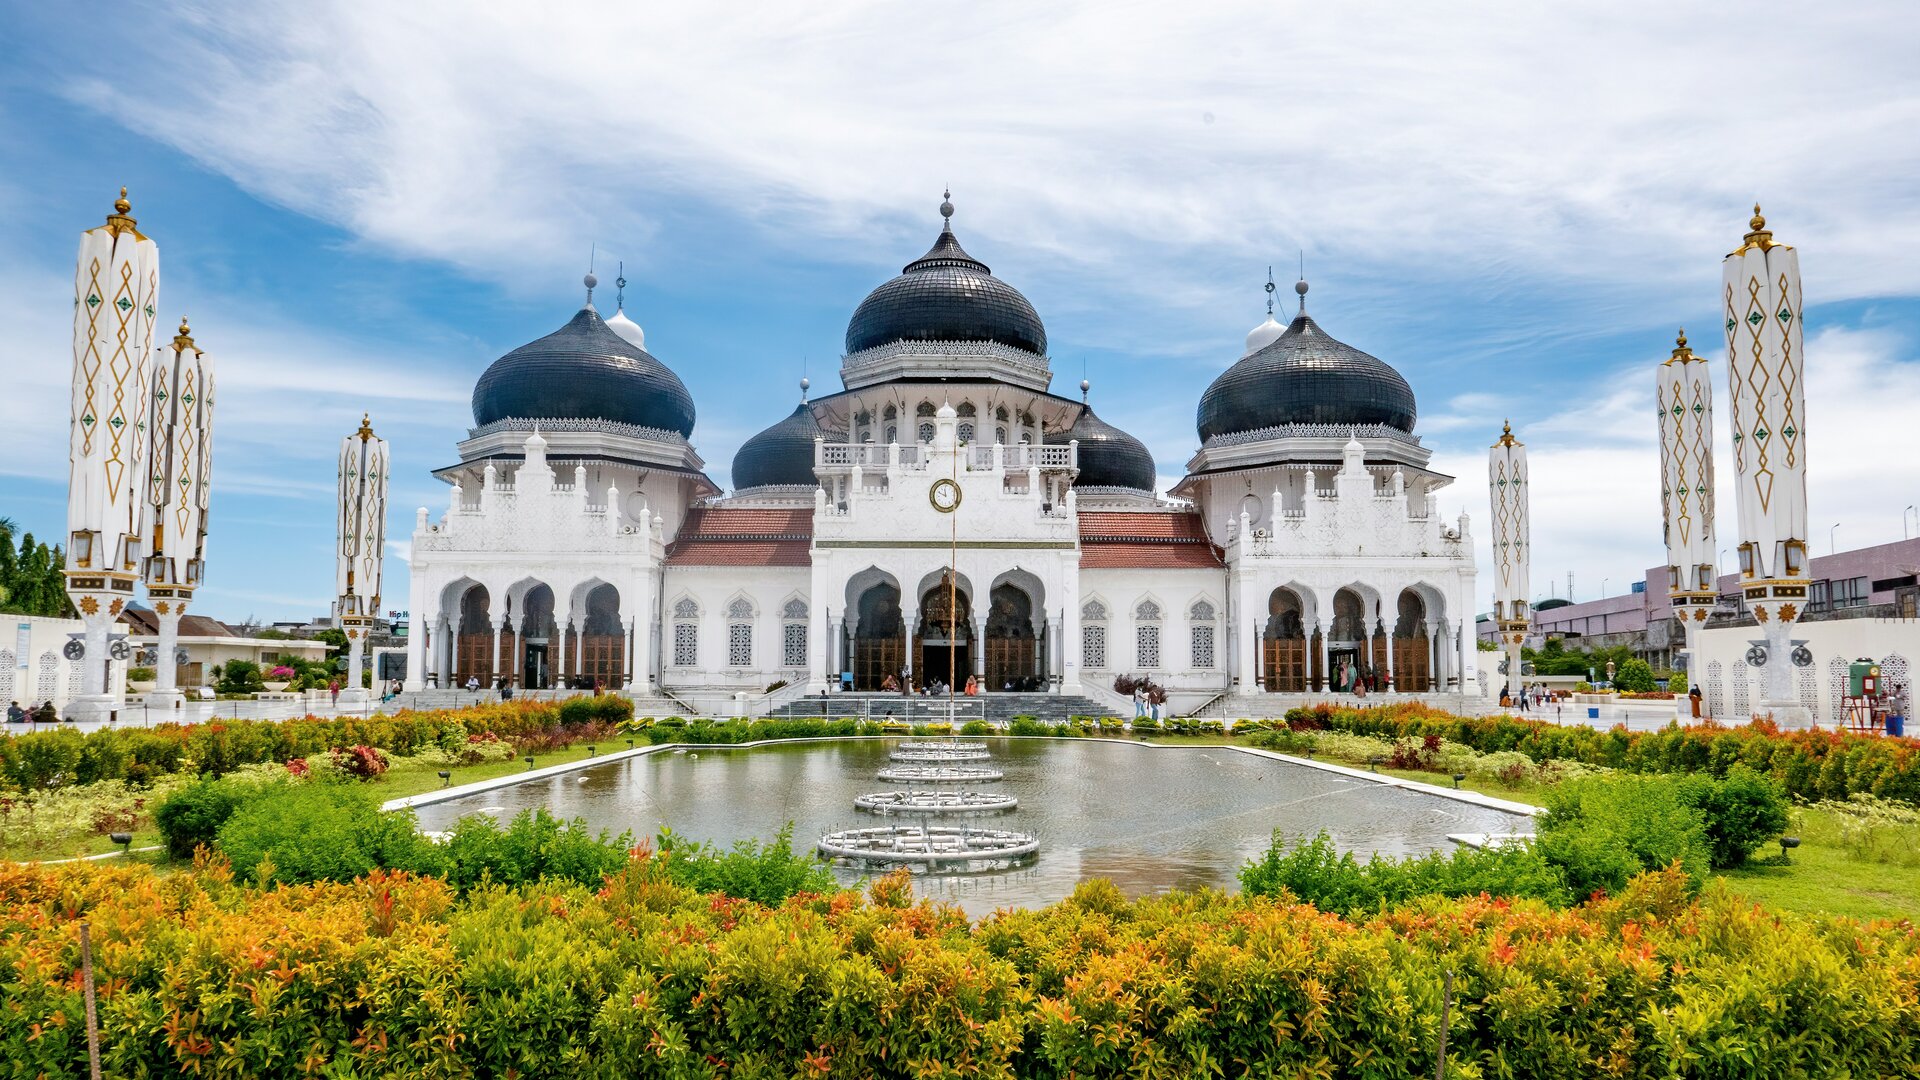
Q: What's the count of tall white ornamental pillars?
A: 6